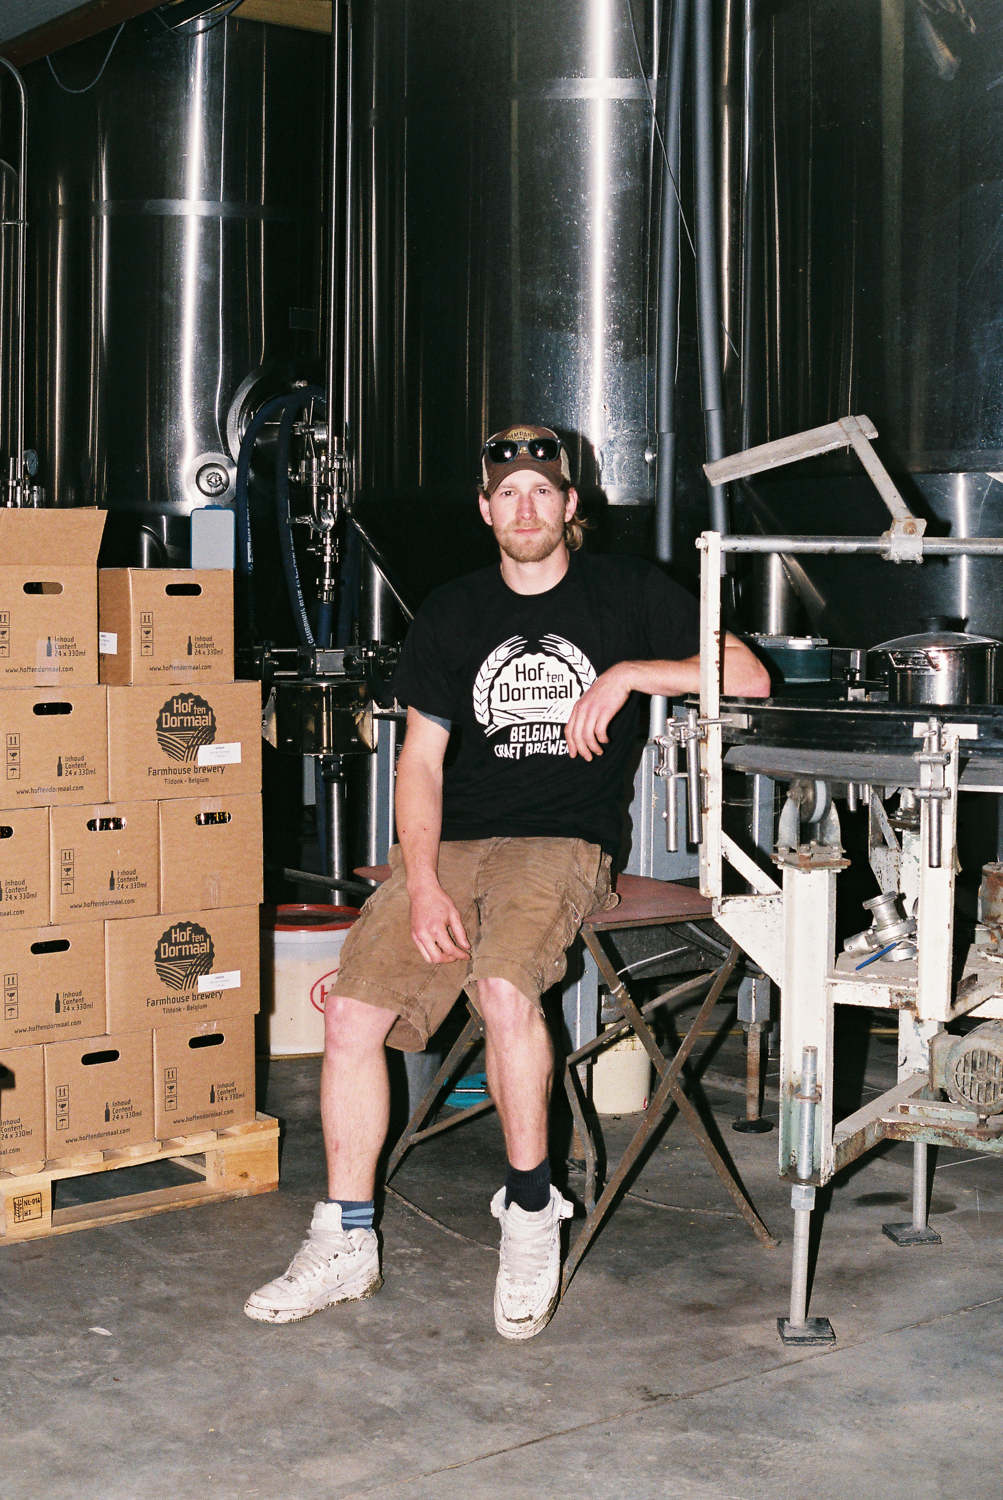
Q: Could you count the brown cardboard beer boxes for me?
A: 12